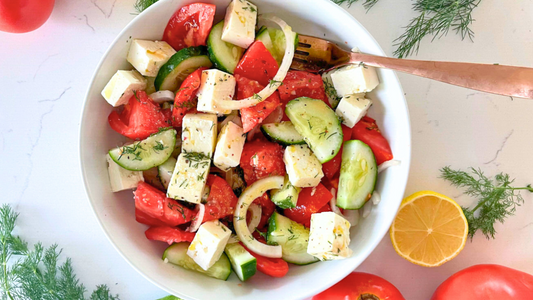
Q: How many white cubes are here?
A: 13